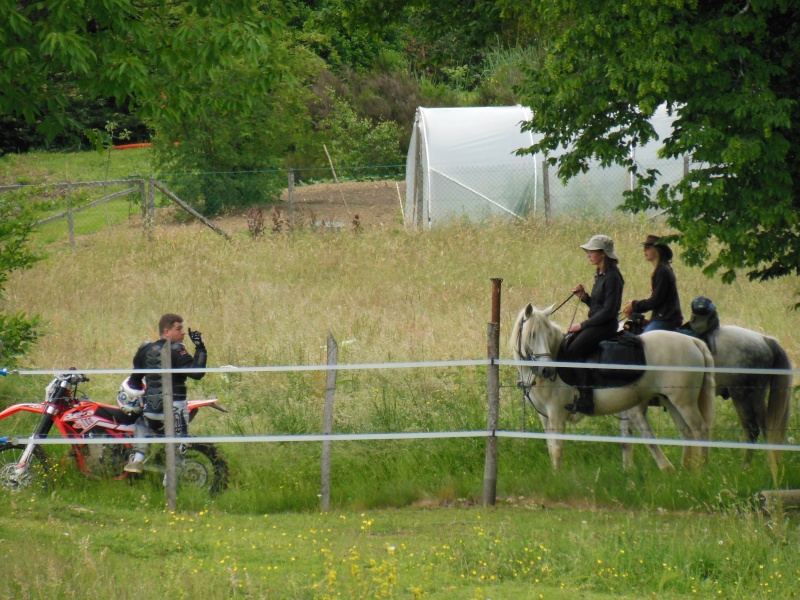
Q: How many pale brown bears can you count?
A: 0